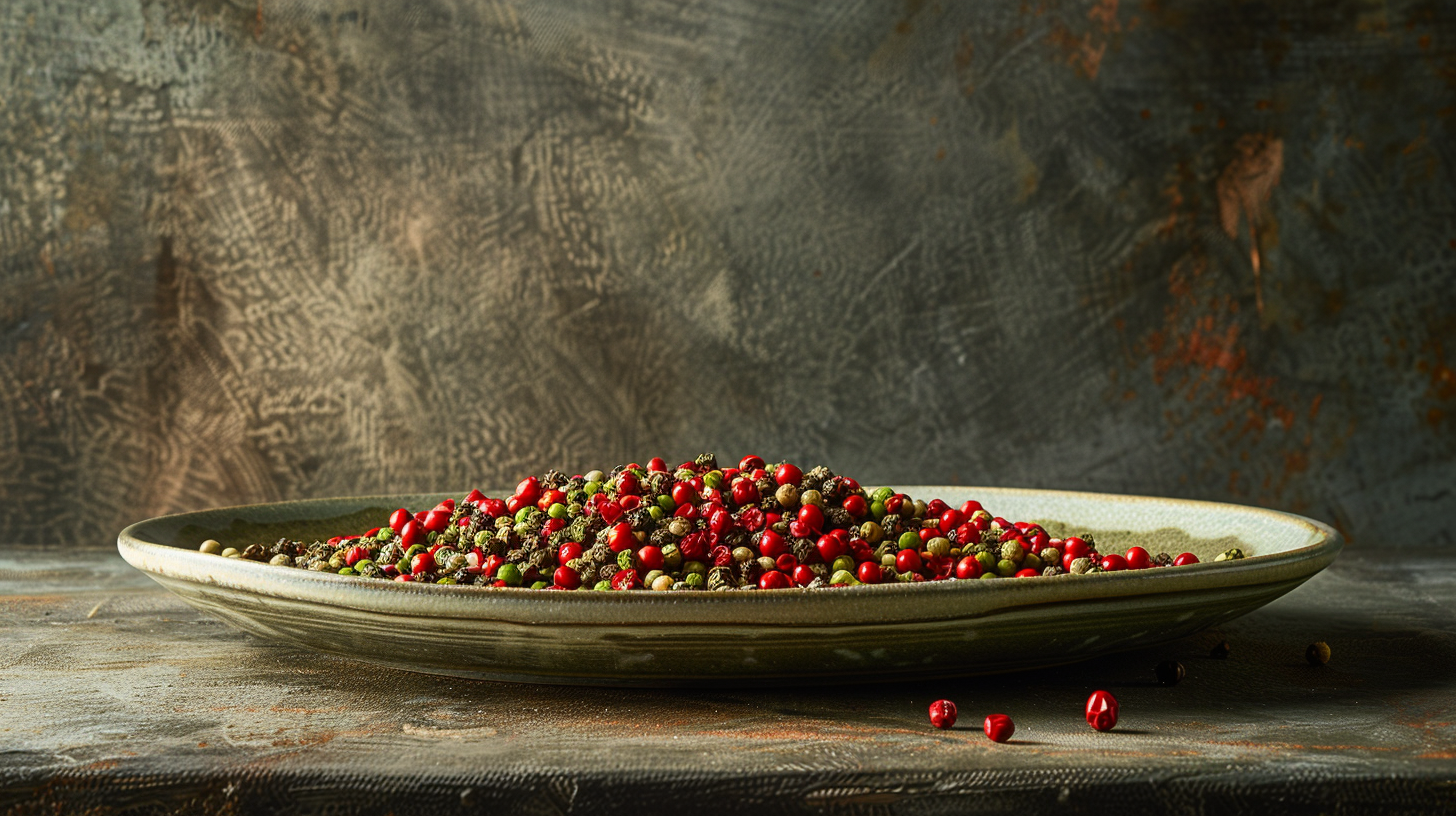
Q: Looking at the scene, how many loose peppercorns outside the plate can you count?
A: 6